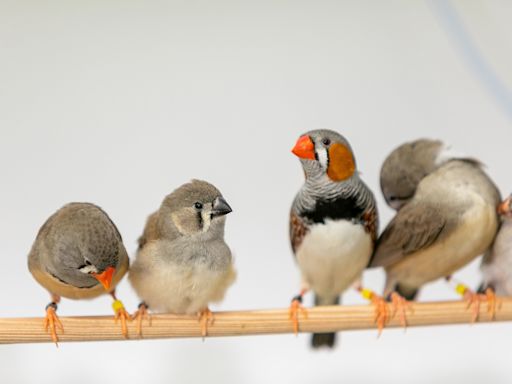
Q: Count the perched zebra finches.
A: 5